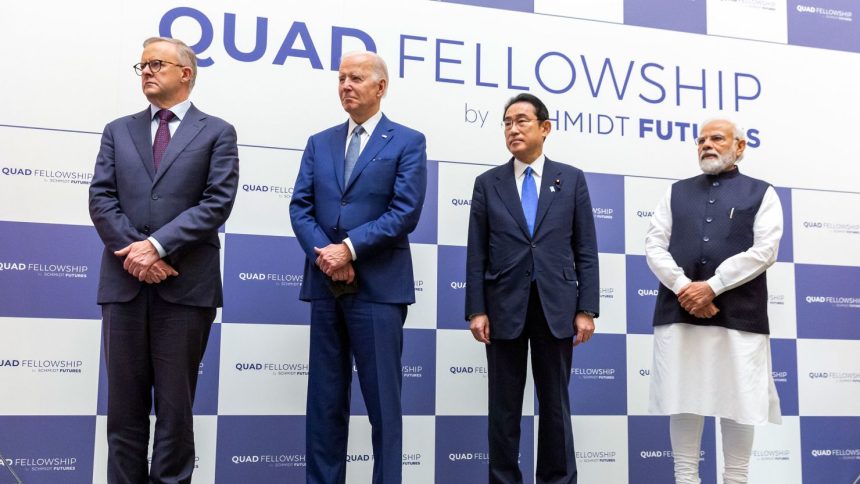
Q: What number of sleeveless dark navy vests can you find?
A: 1